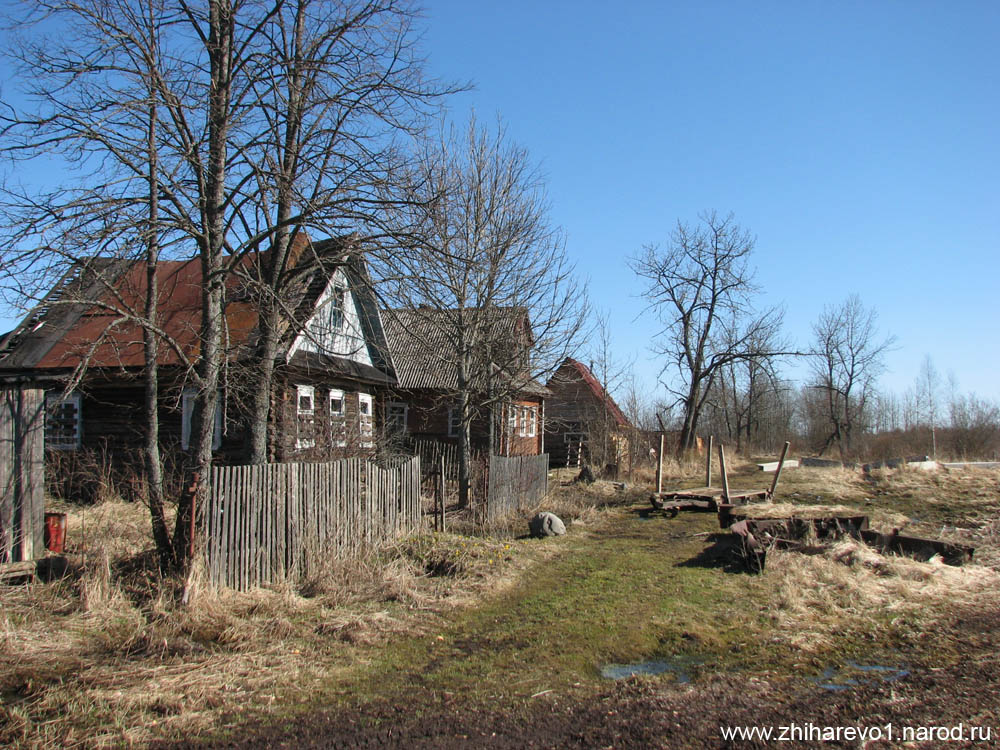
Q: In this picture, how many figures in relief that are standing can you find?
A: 0